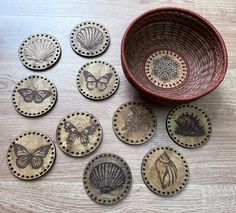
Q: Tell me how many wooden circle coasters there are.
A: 10